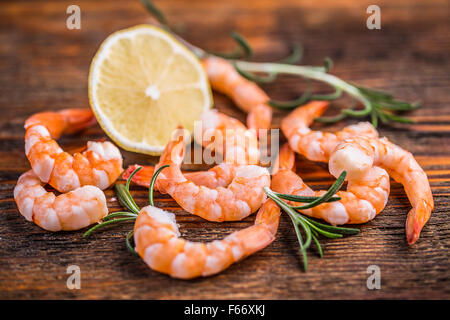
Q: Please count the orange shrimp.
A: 9